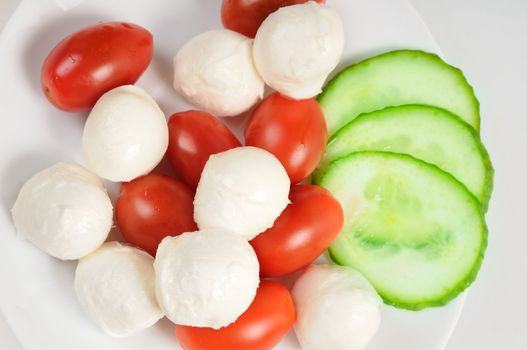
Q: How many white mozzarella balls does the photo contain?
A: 8